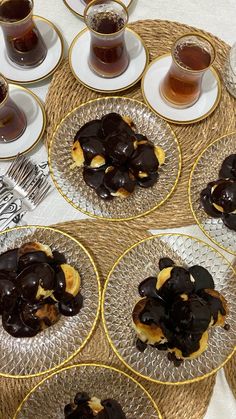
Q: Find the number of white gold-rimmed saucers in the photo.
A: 5